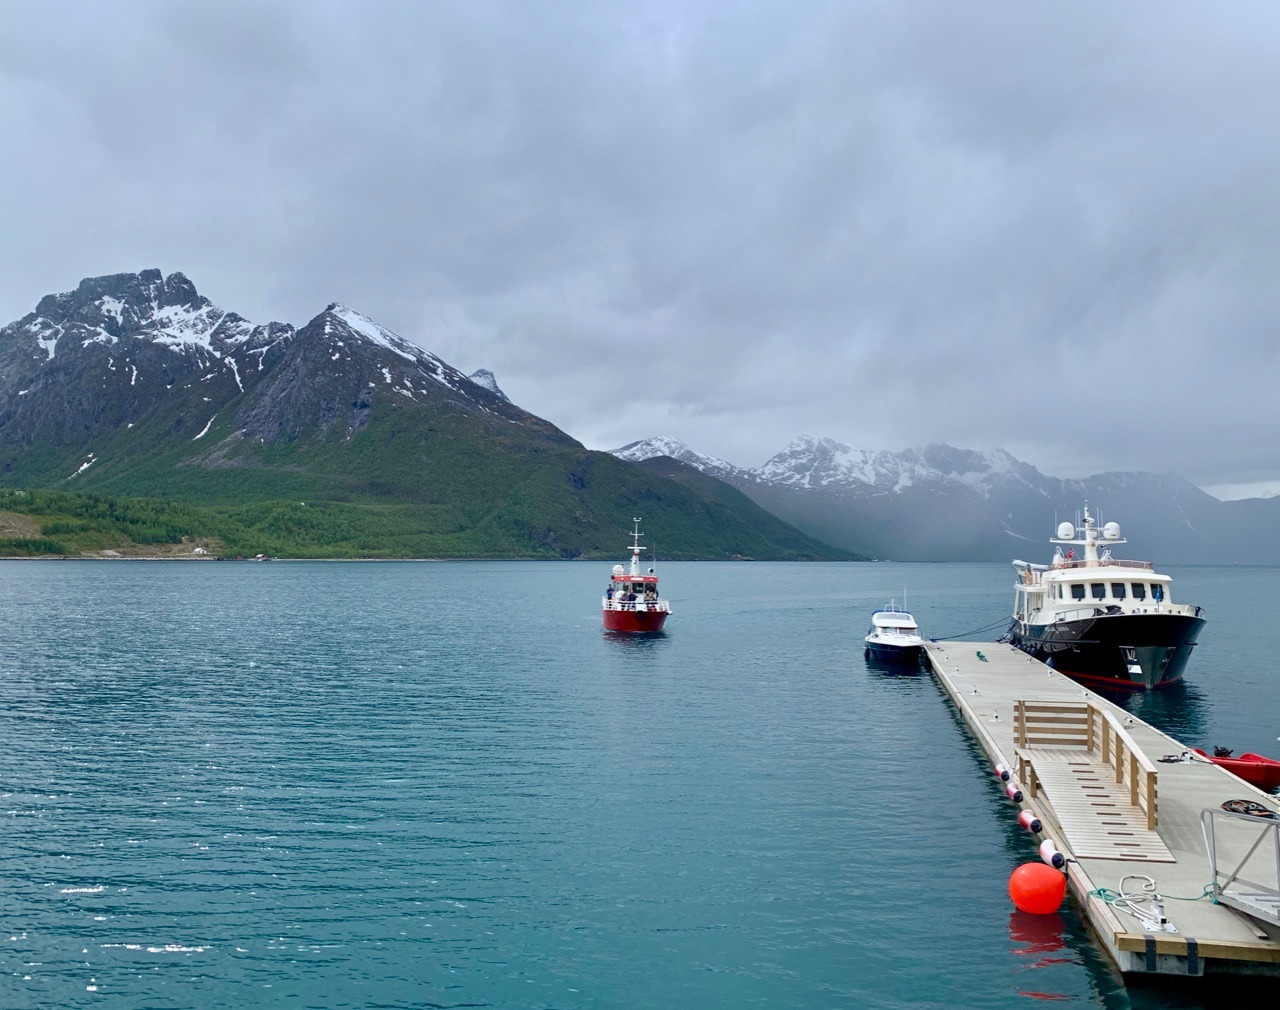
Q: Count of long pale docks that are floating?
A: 1